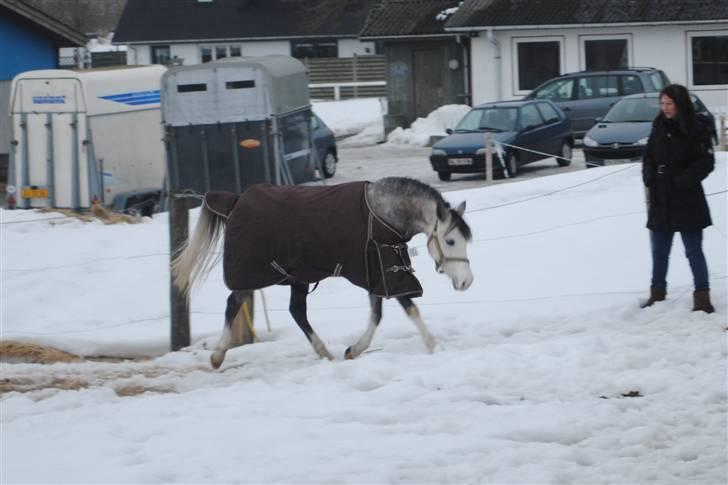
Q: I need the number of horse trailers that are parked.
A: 2